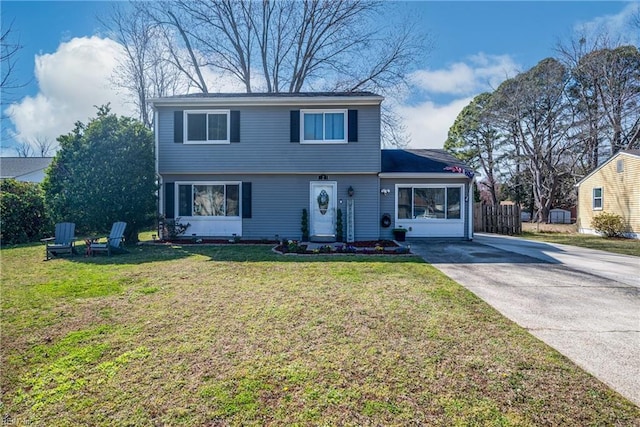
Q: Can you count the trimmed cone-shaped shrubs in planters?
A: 2